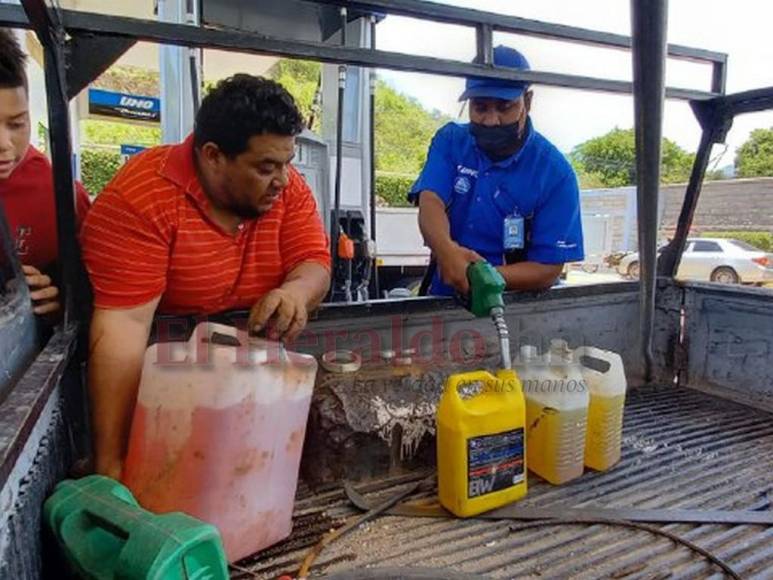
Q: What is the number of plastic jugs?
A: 5